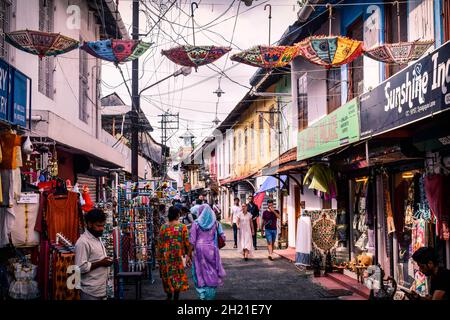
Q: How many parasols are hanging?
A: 6